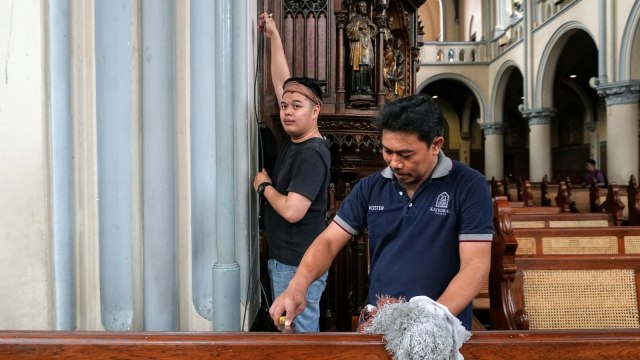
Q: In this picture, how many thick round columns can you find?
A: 3